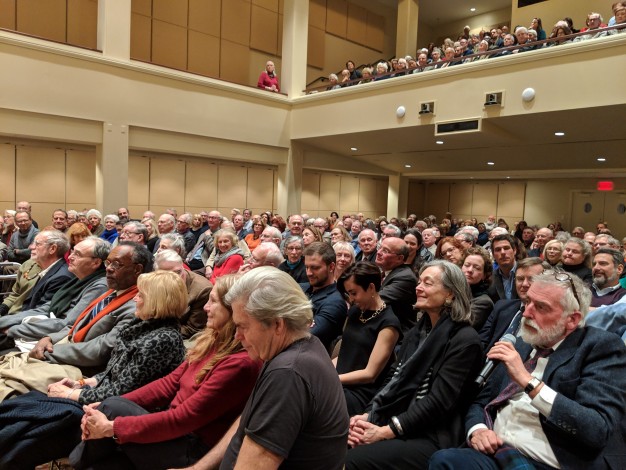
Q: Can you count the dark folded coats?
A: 1